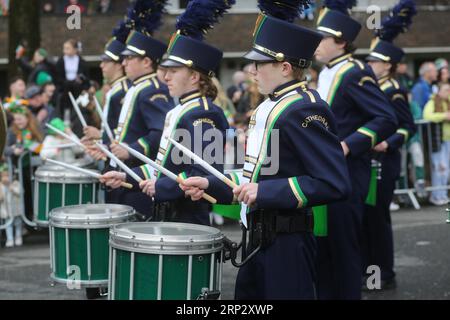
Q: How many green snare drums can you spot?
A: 3